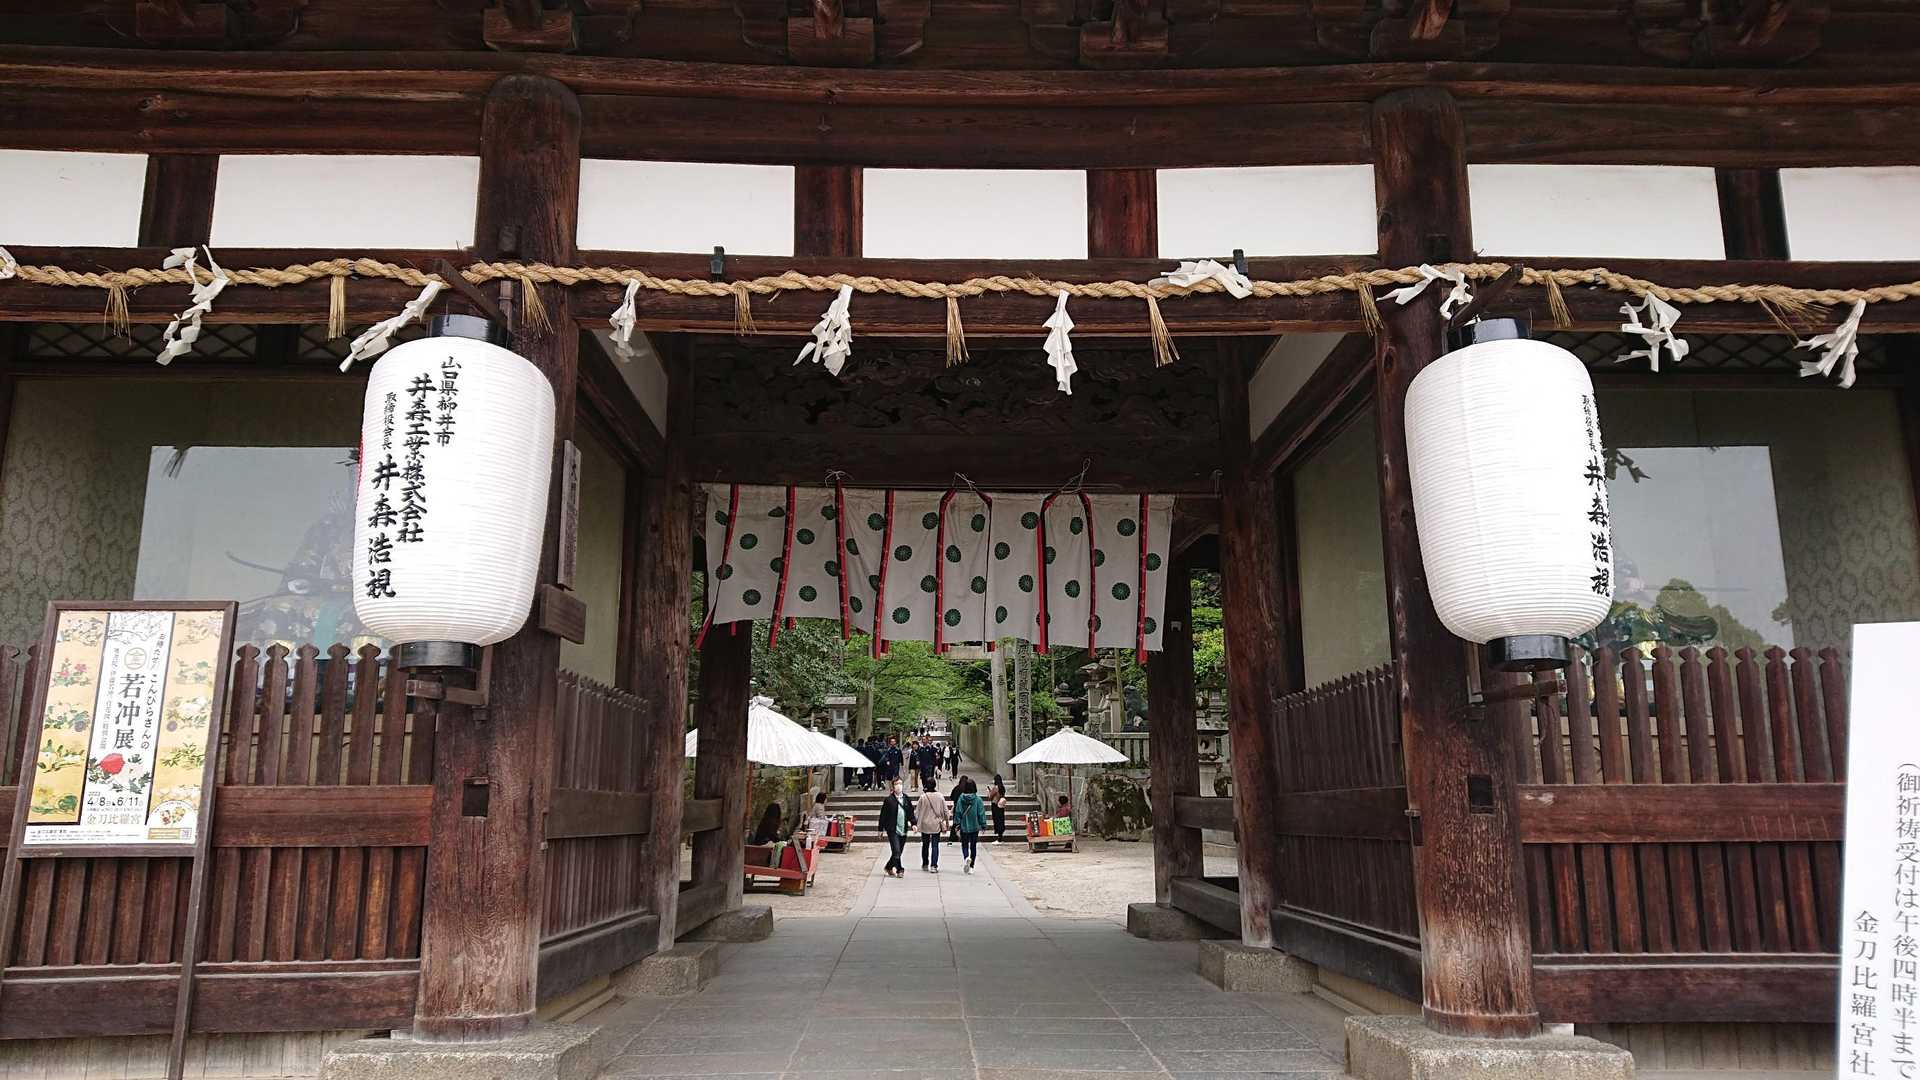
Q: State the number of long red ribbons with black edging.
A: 9